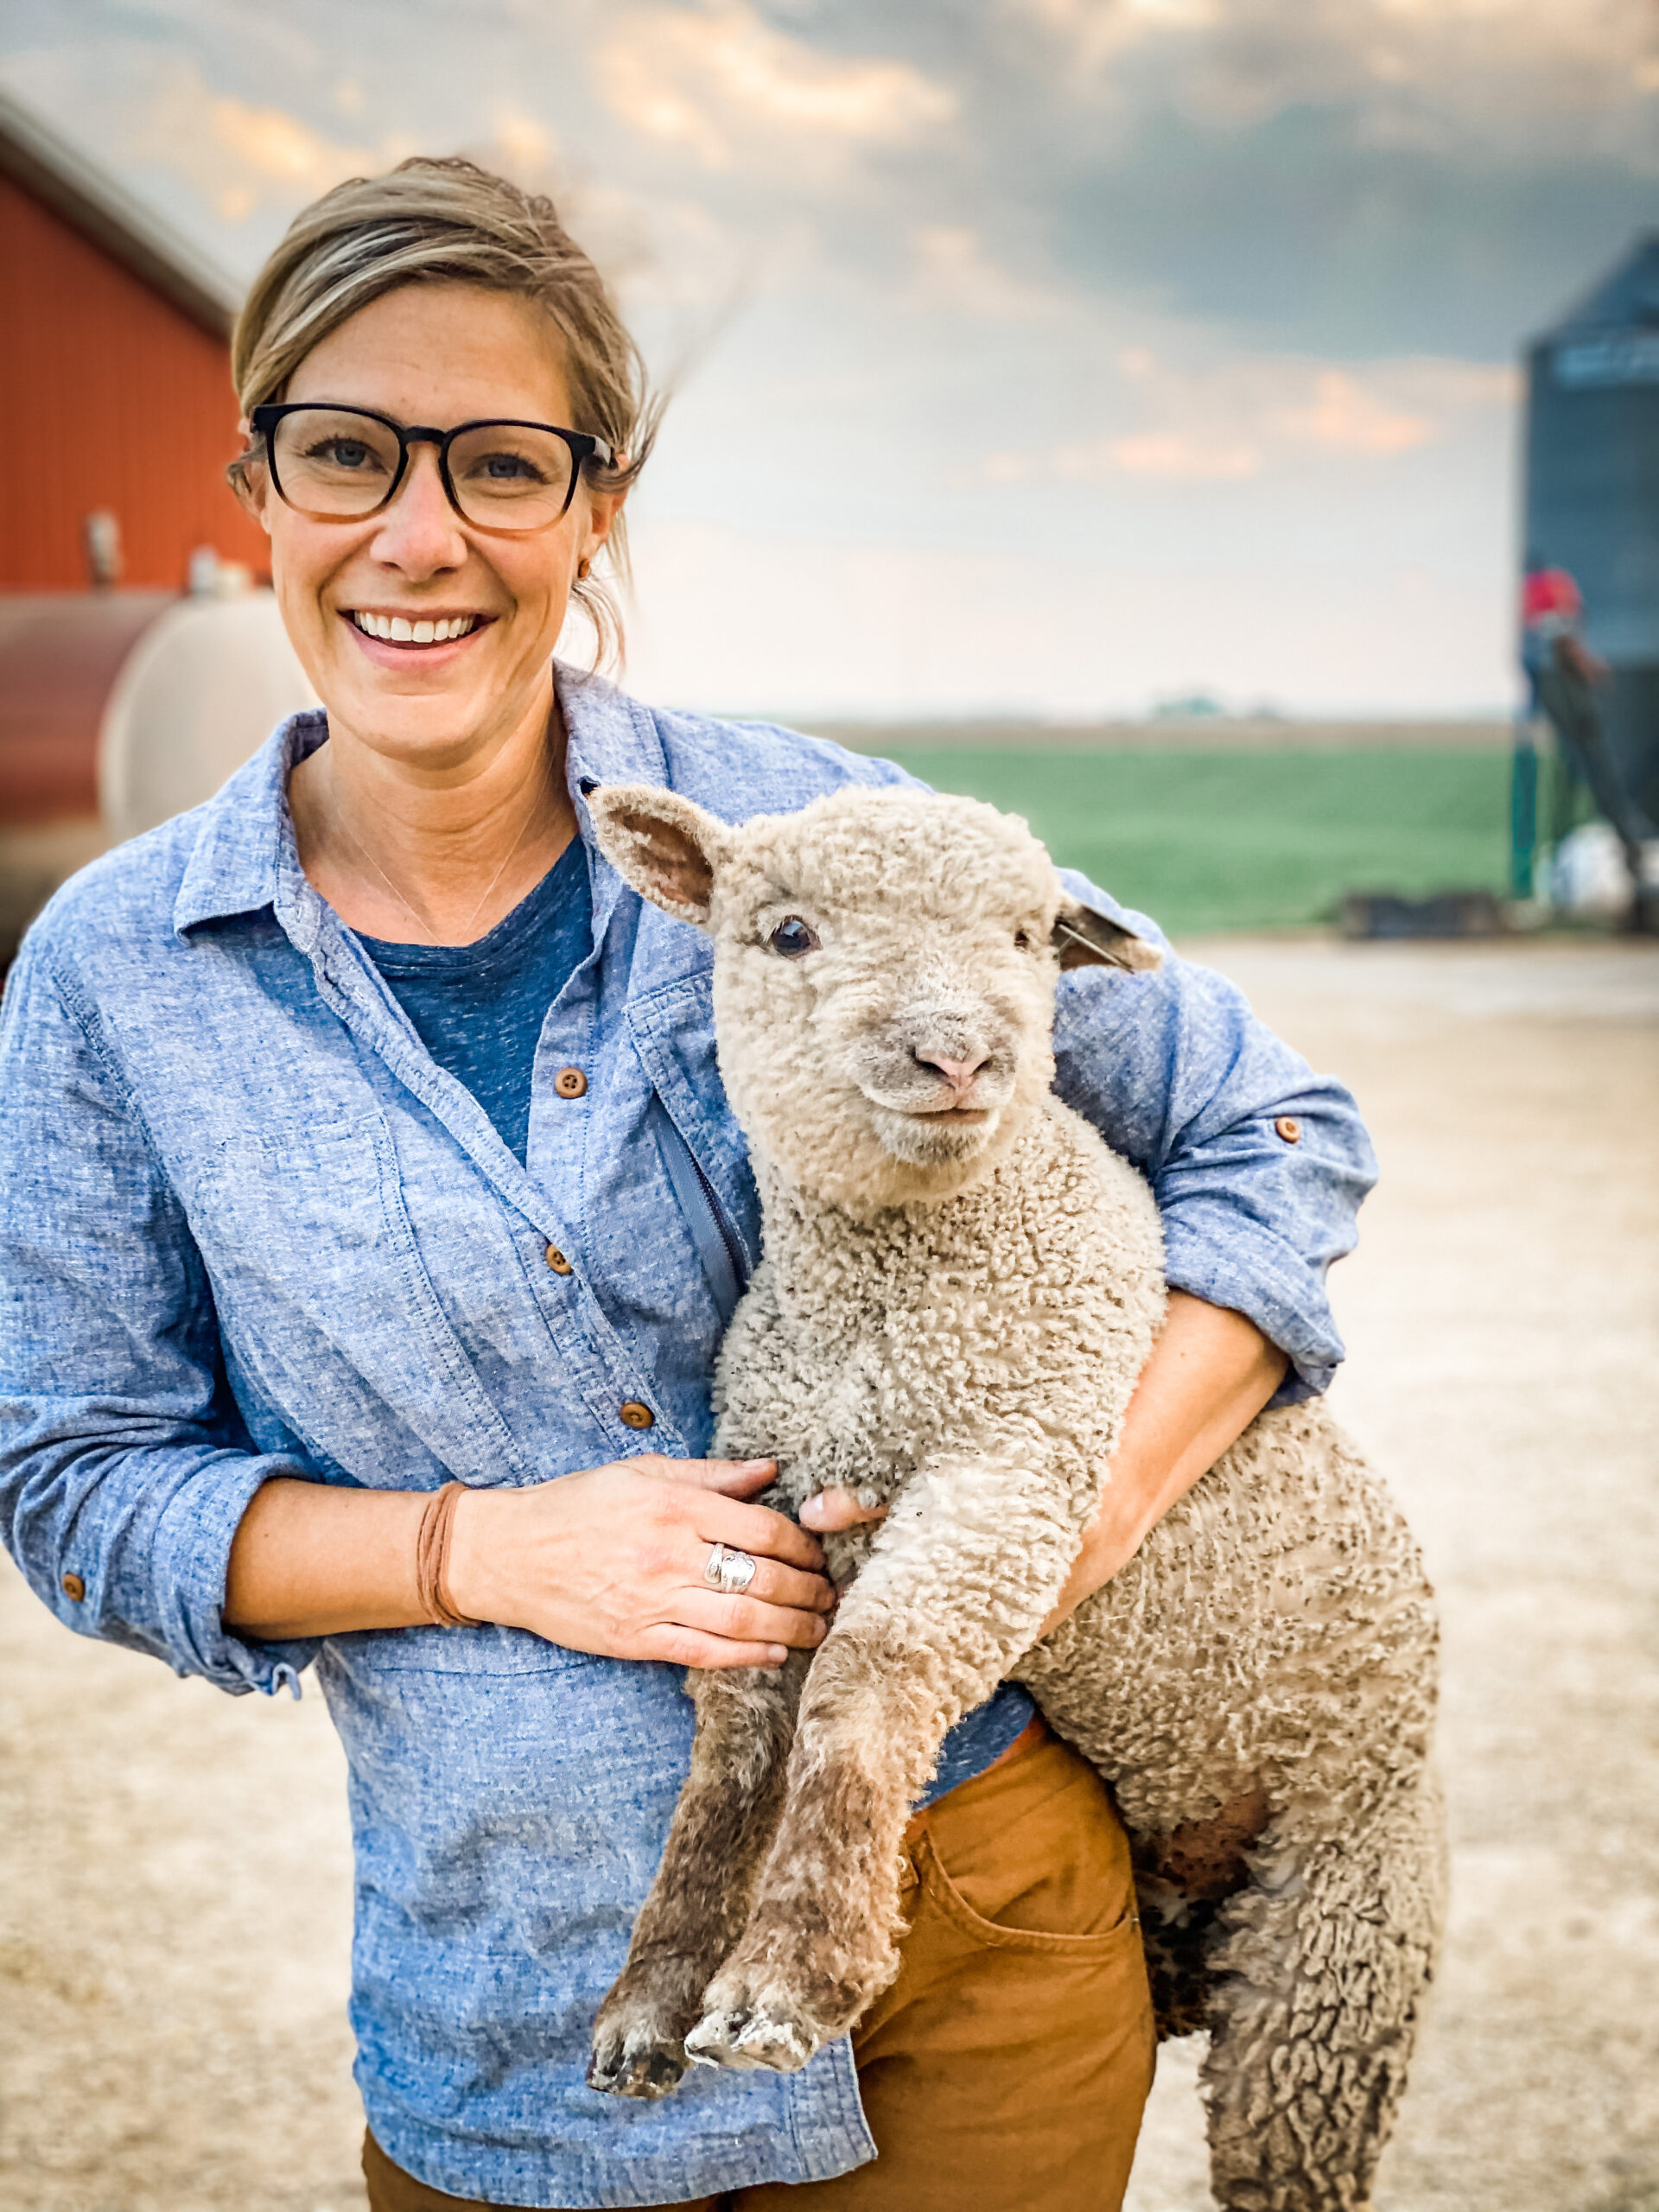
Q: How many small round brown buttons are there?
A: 5